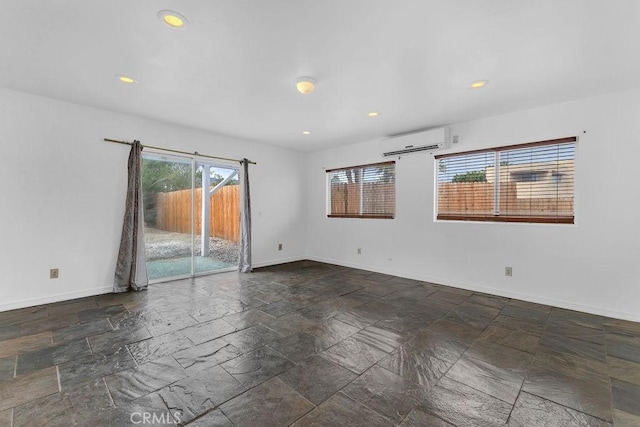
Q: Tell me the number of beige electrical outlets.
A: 4